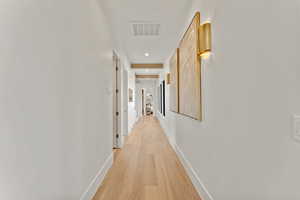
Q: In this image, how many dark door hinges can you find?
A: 4